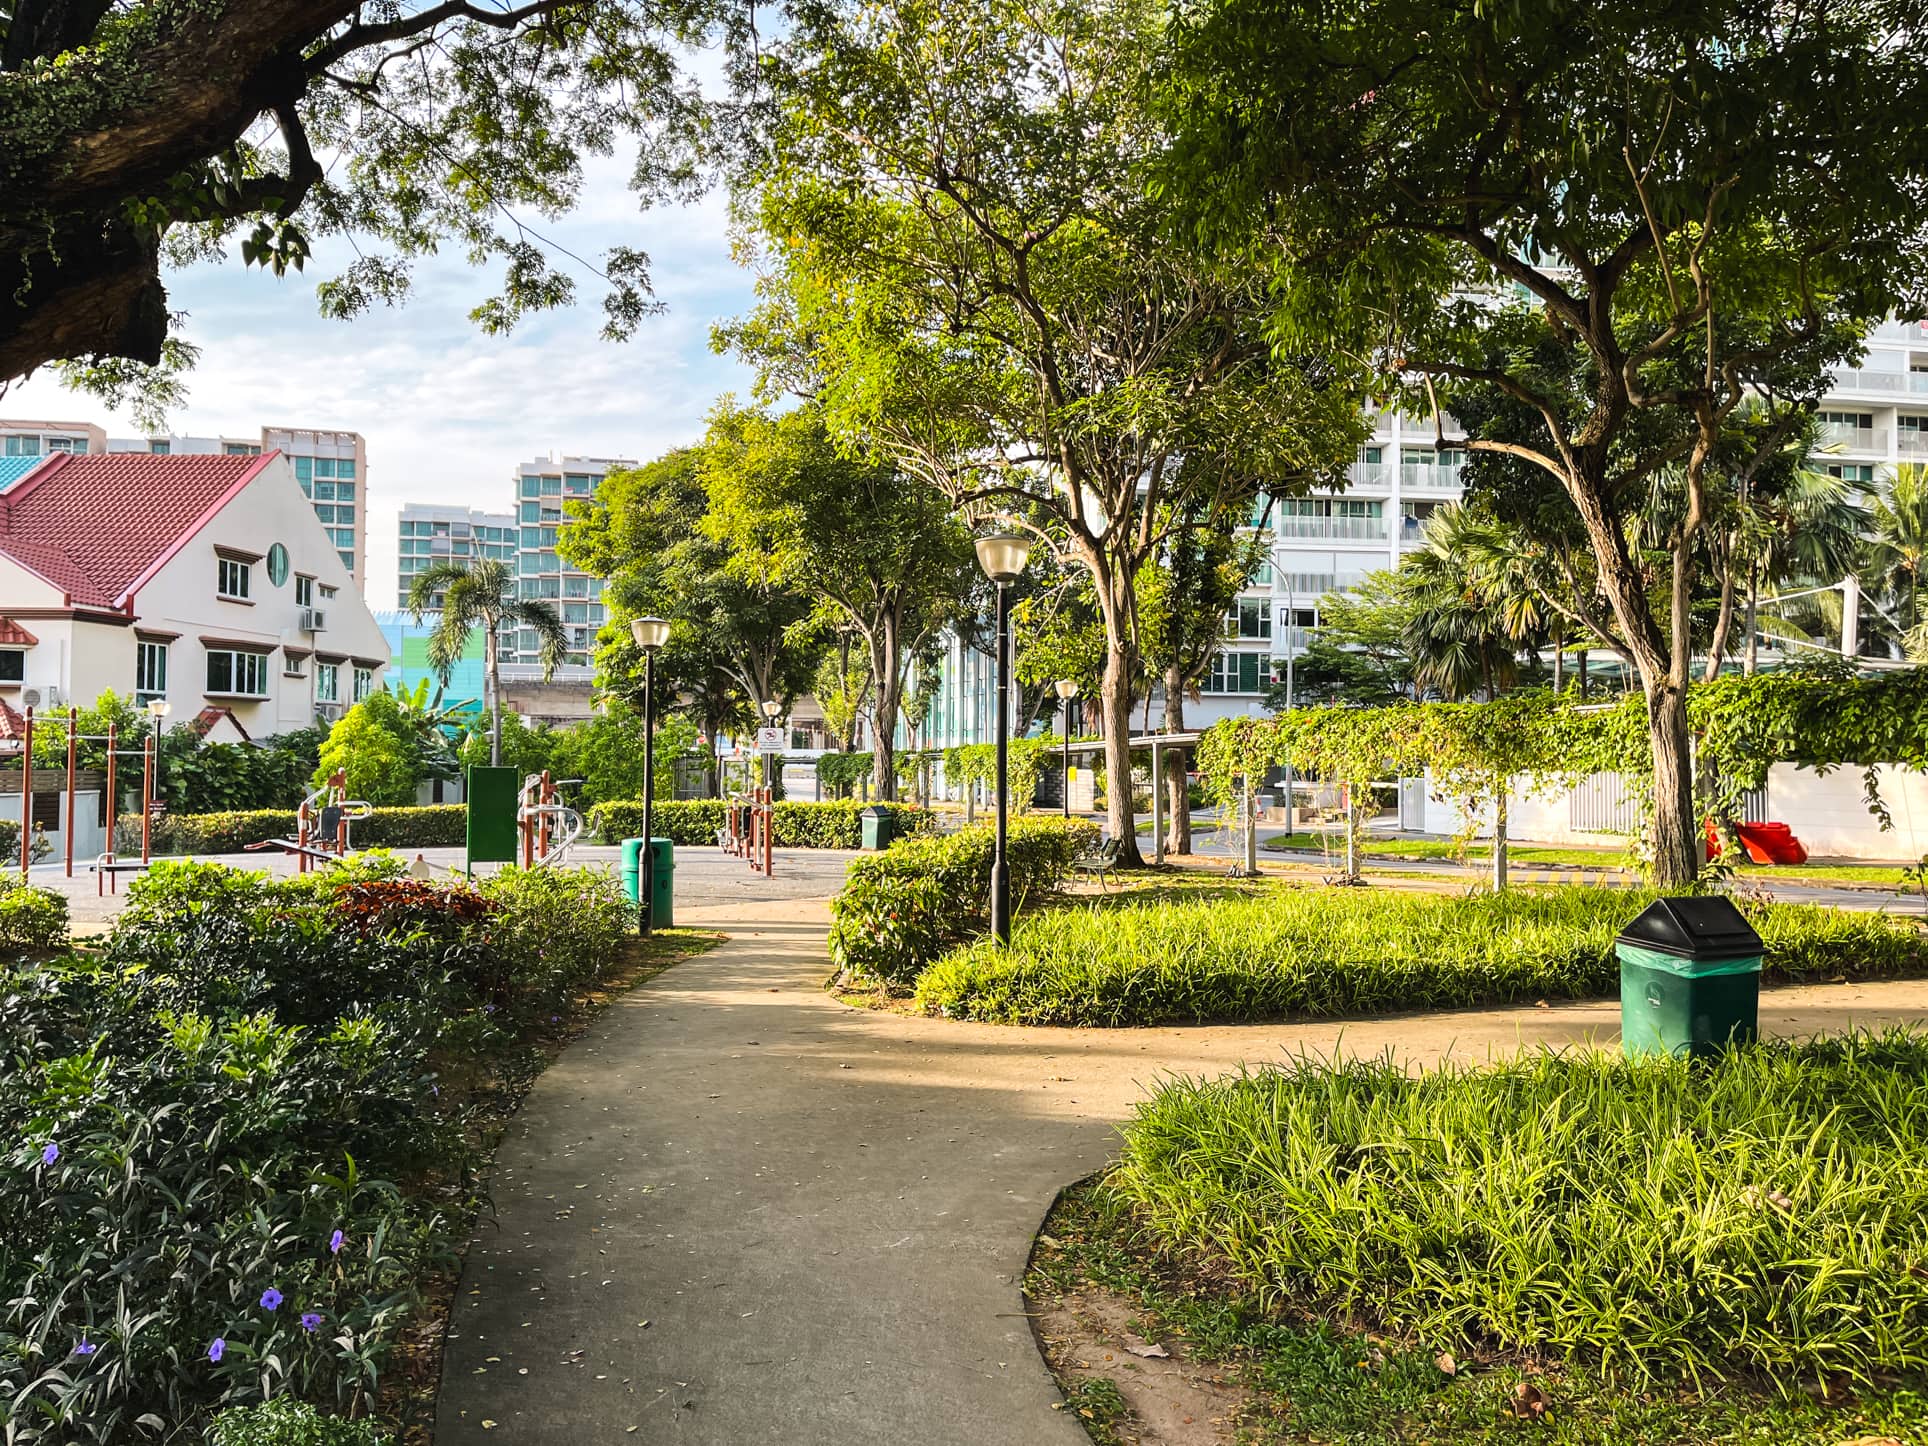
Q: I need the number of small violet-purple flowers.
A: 6